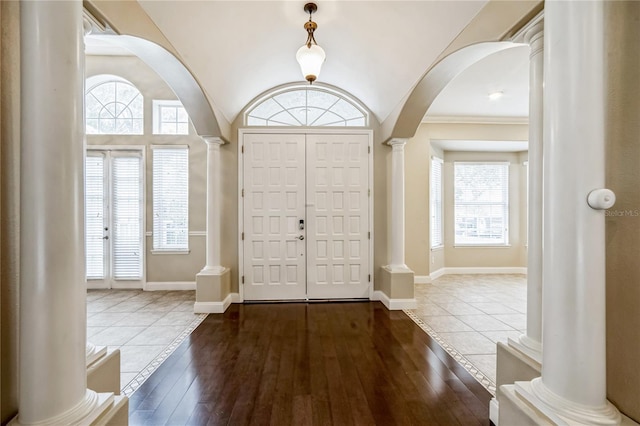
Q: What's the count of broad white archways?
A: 2